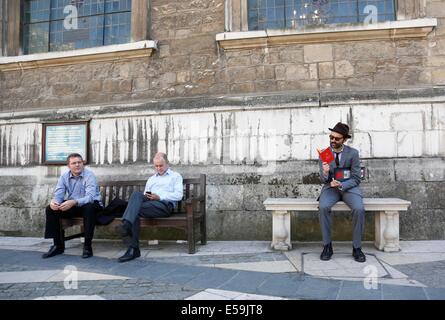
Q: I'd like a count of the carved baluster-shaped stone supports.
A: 2